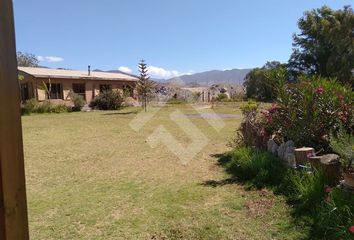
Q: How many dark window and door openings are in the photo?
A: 5